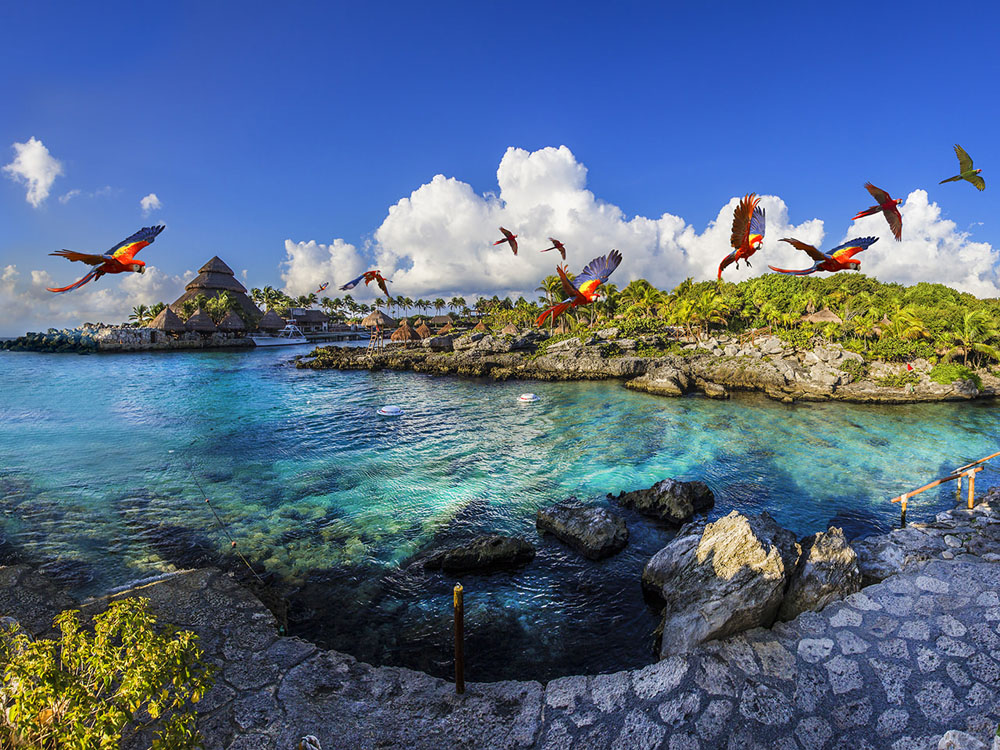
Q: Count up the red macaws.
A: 9